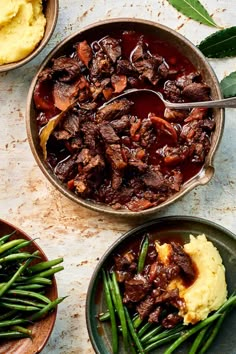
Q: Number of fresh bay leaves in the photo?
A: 3